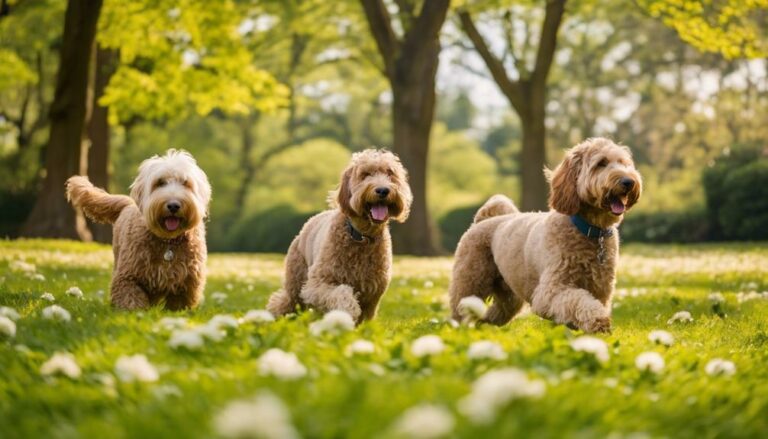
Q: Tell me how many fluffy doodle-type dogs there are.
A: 3